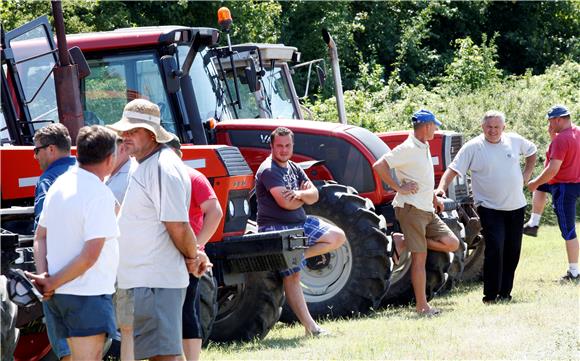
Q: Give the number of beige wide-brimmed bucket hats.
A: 1